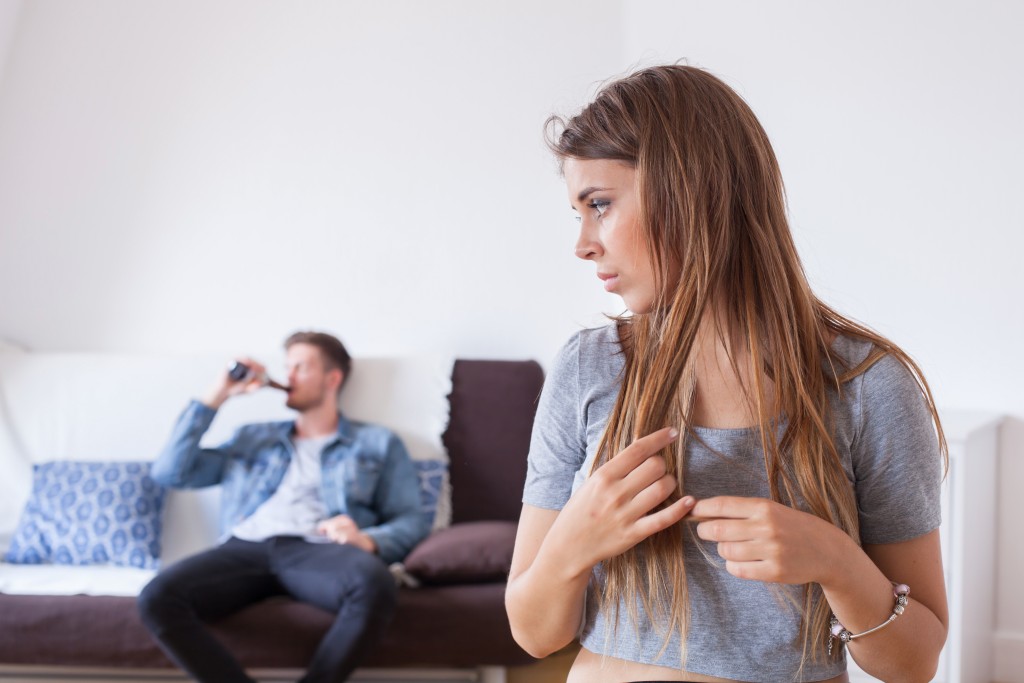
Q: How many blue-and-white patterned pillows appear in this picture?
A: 2